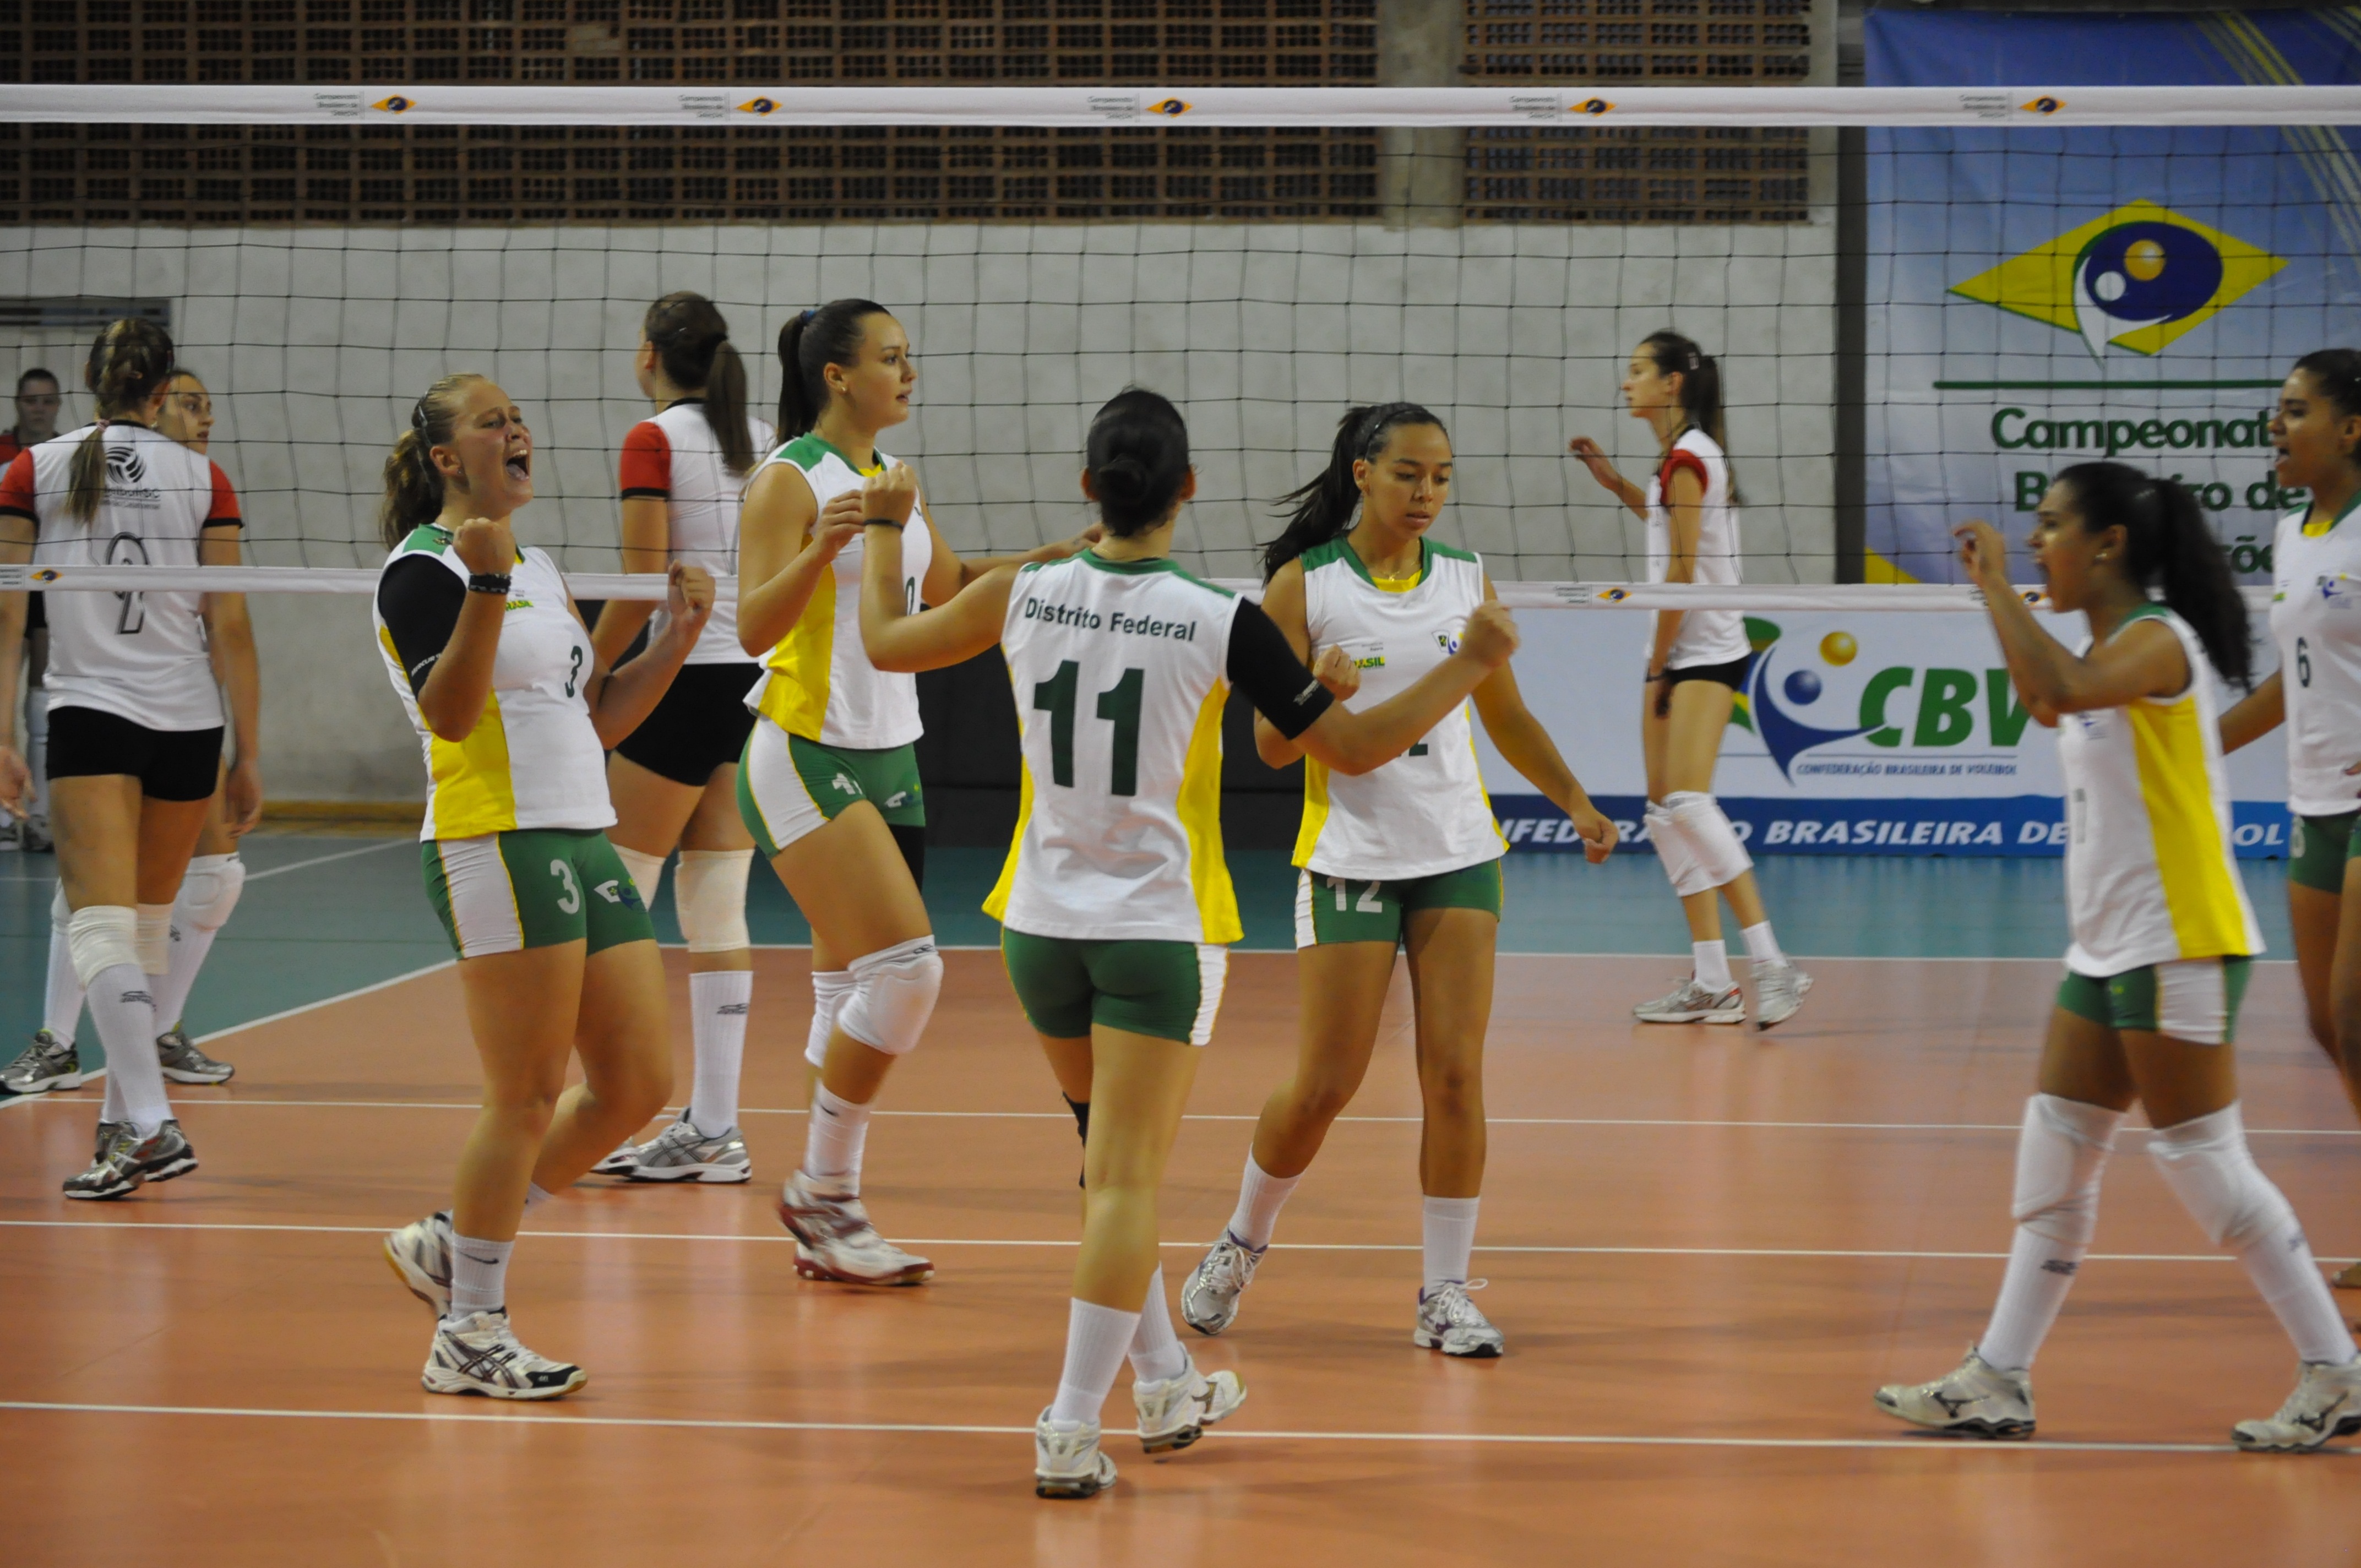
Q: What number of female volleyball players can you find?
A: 11